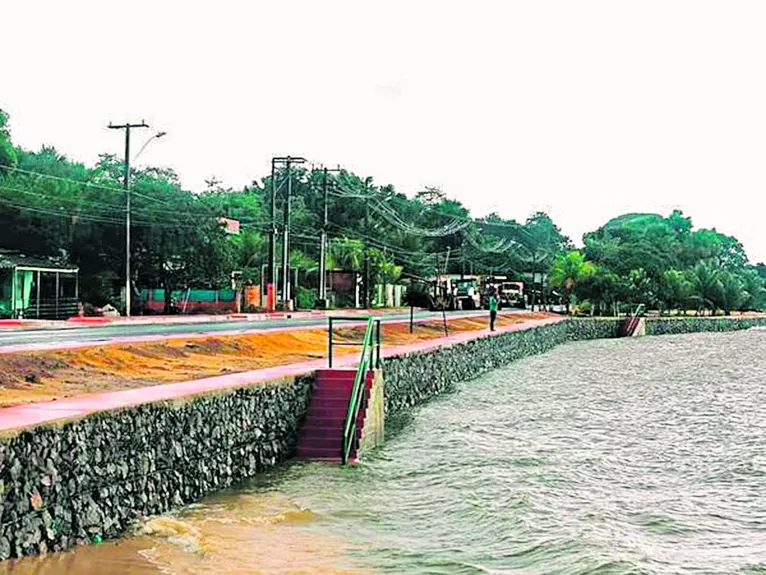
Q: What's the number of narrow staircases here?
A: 2